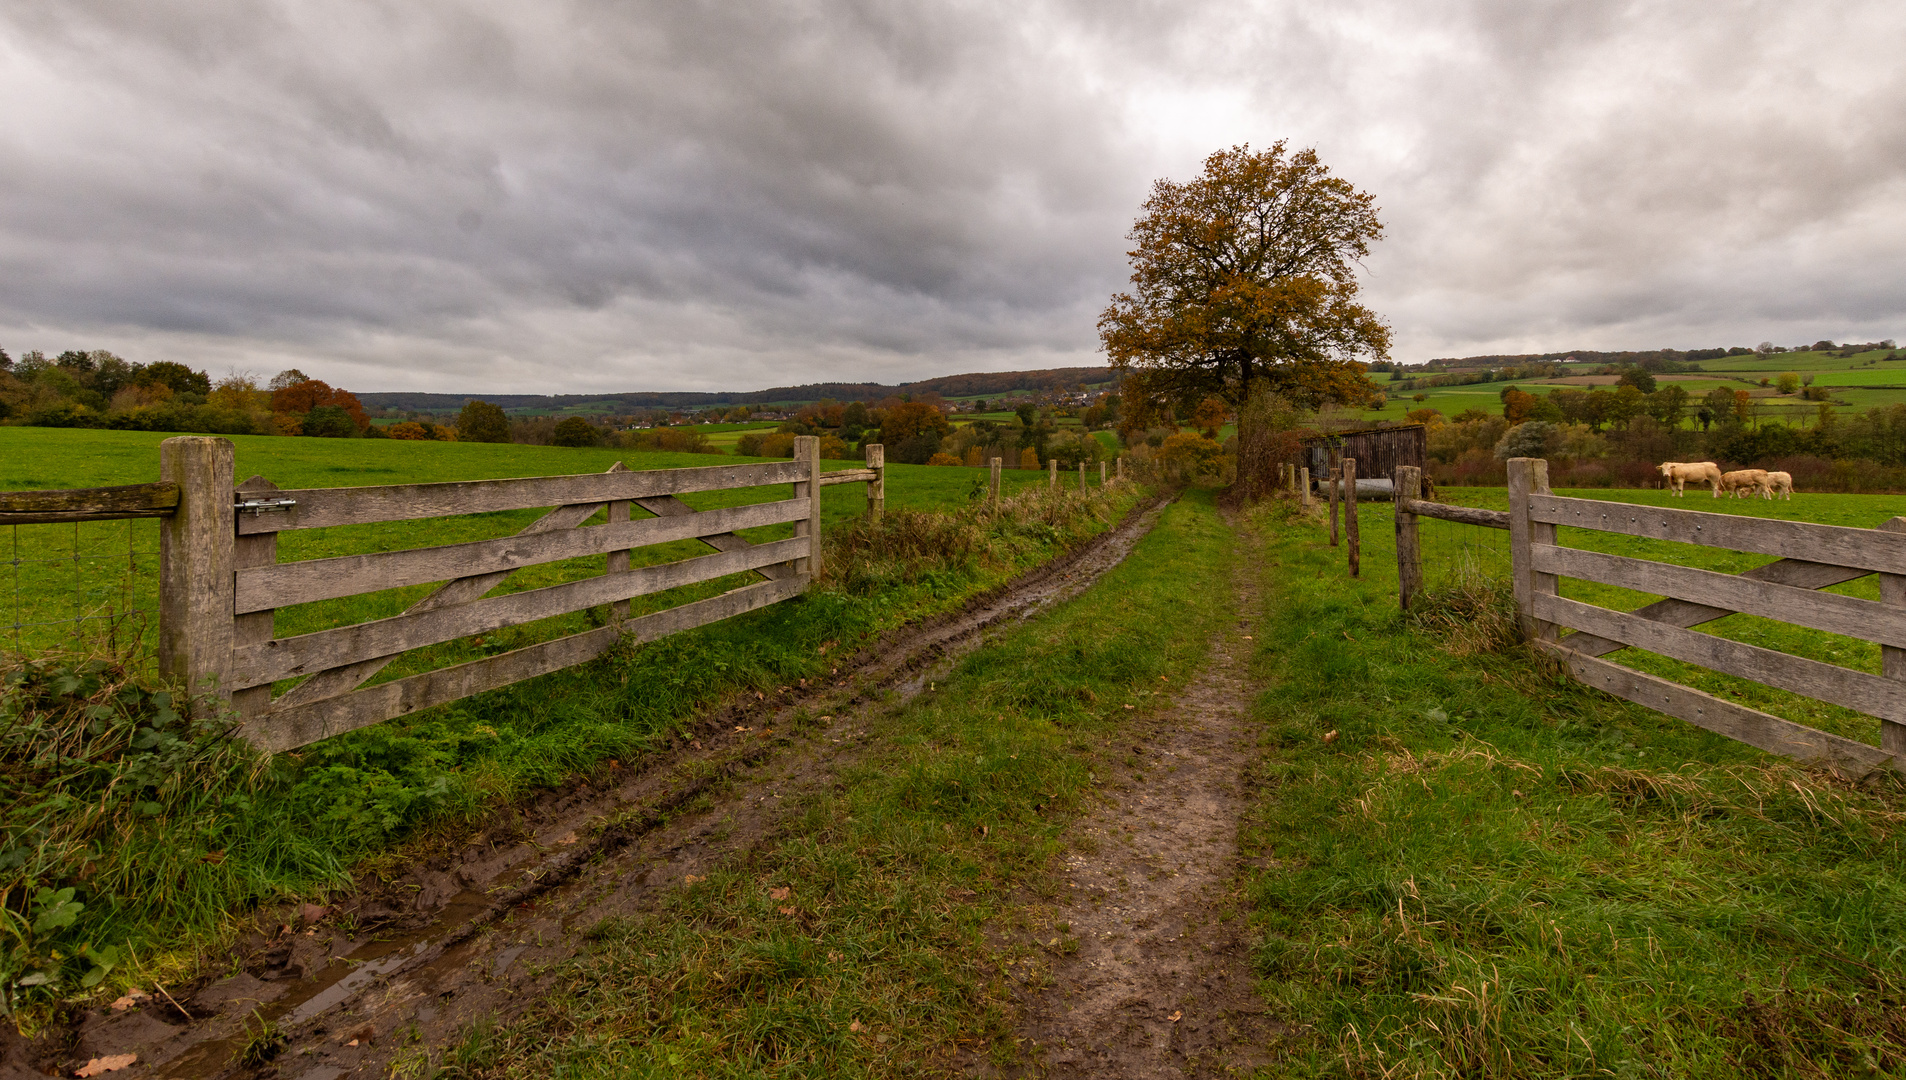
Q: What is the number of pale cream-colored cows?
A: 3